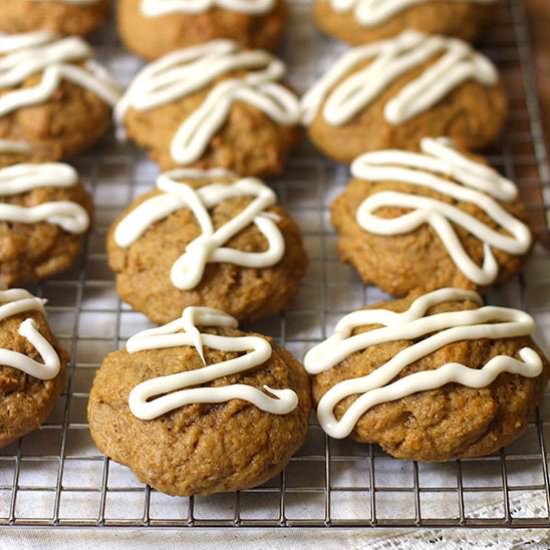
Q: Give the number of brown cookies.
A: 12